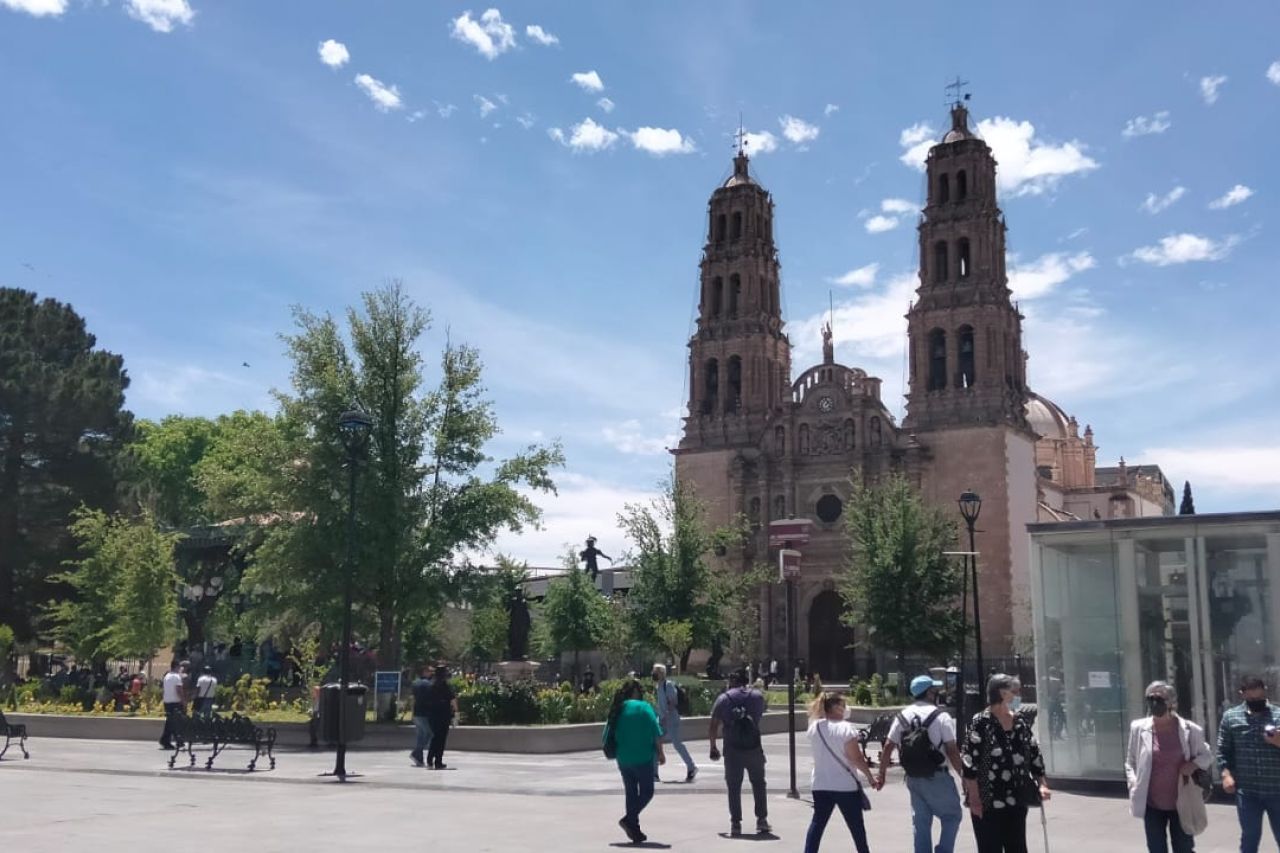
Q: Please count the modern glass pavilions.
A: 1